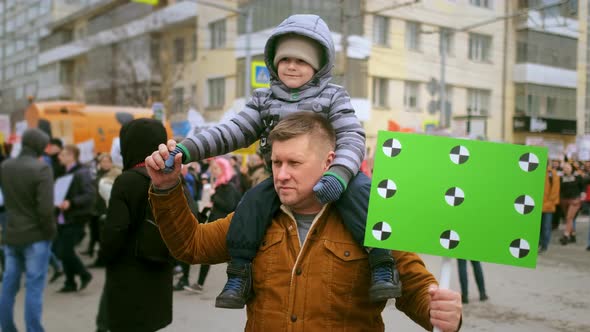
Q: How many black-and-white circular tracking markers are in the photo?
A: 9